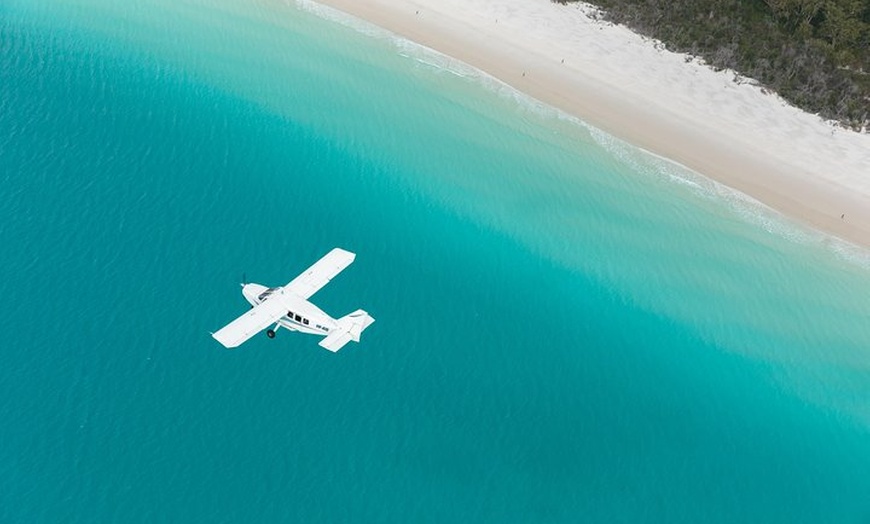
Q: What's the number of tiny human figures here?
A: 5